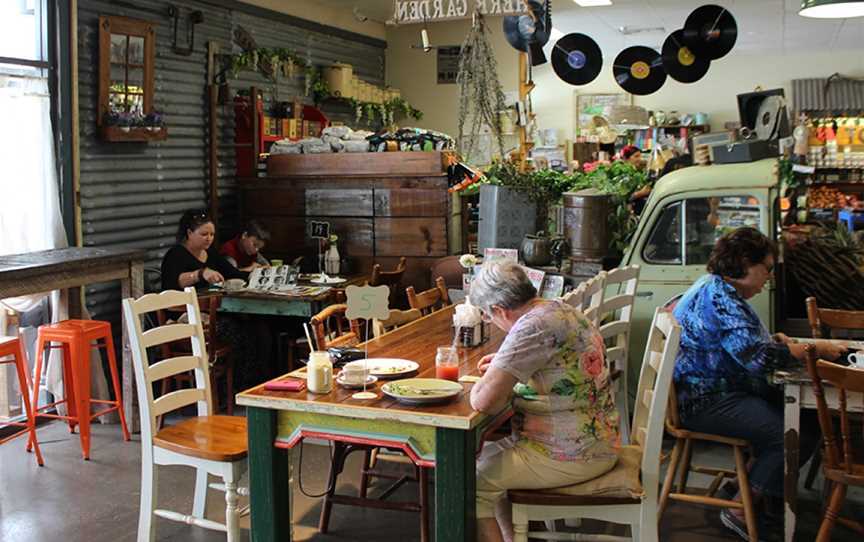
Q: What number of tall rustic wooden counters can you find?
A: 1